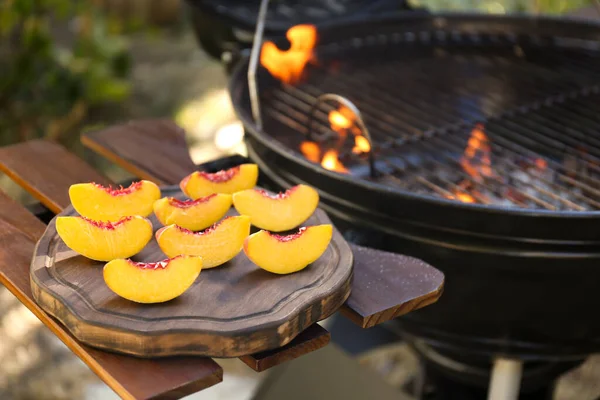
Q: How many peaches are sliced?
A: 8